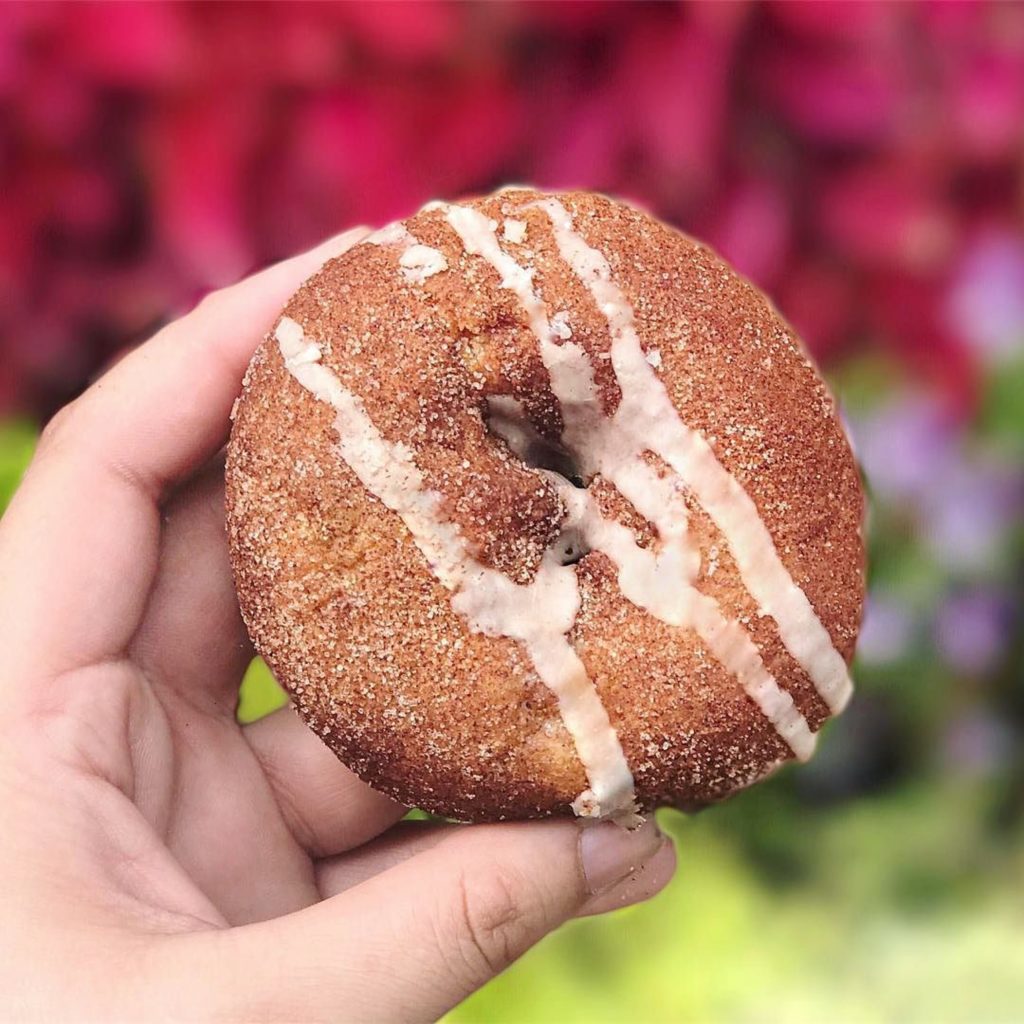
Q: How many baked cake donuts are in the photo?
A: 1